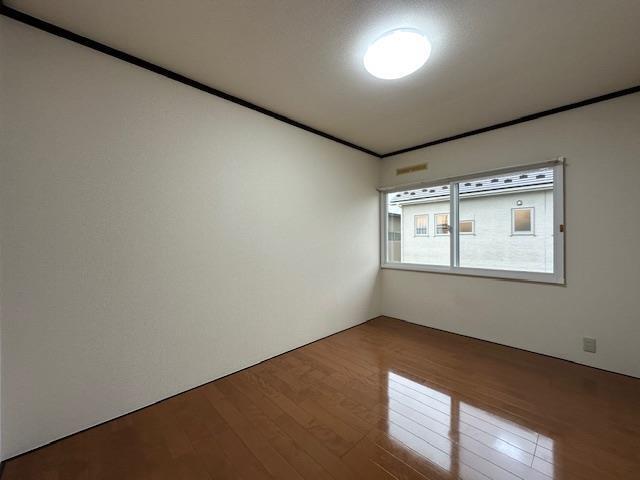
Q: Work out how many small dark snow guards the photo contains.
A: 12